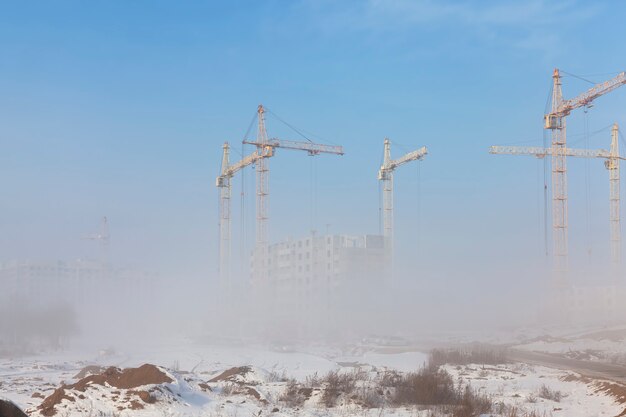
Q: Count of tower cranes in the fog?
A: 6